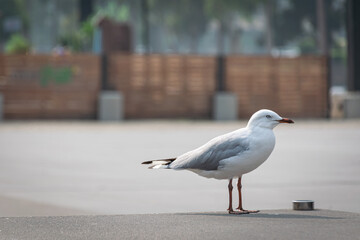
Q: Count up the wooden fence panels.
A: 3